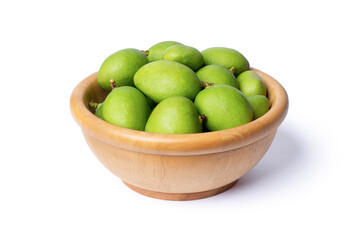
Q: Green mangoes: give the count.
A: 12